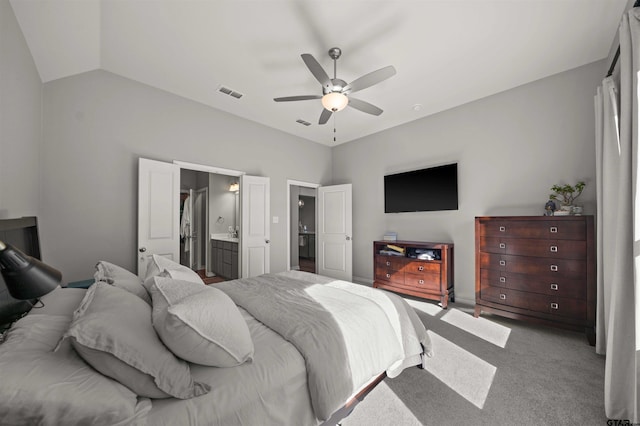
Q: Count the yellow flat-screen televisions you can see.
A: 0